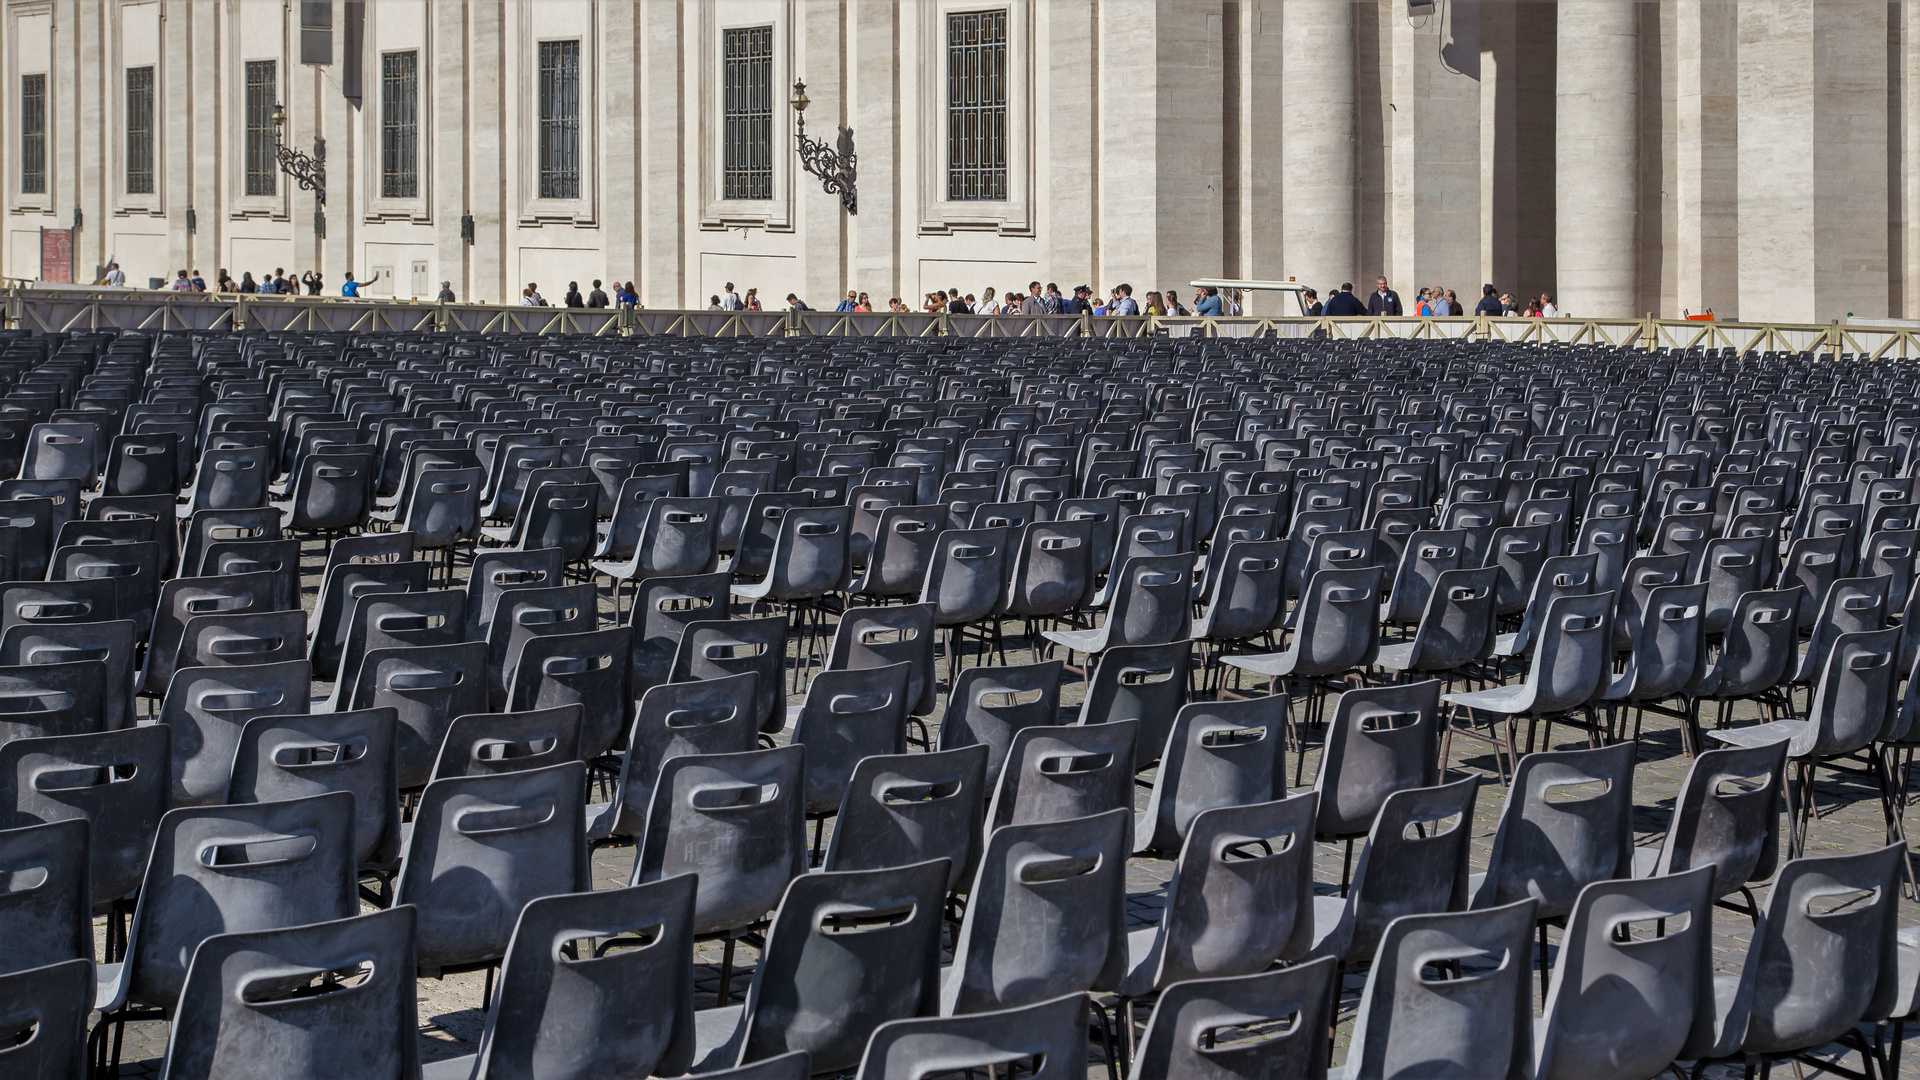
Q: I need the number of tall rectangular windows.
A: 7